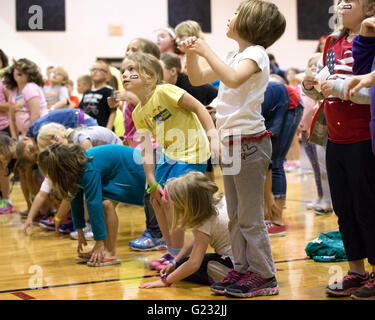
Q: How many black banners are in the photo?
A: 3